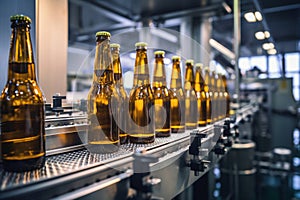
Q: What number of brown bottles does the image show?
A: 12